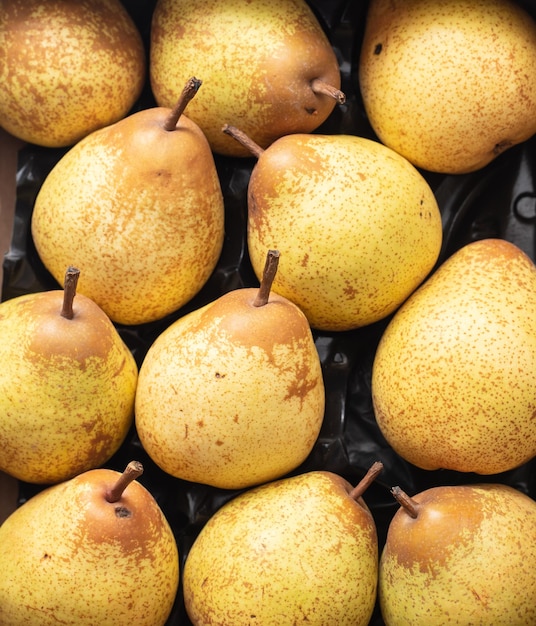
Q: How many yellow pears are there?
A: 11